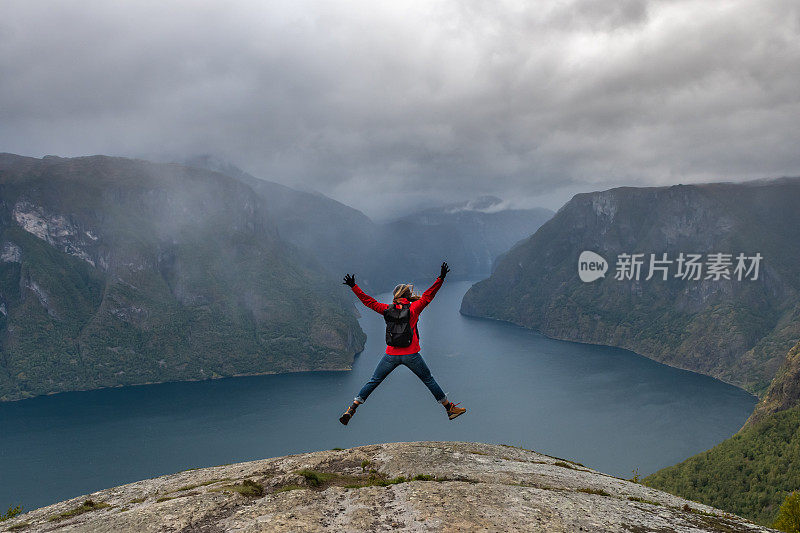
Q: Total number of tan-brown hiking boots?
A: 2